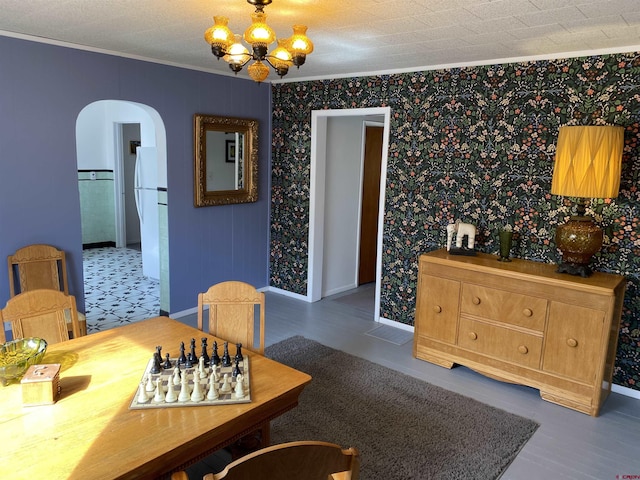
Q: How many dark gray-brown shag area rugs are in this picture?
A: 1